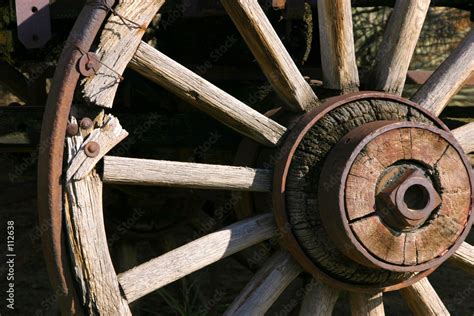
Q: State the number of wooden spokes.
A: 13